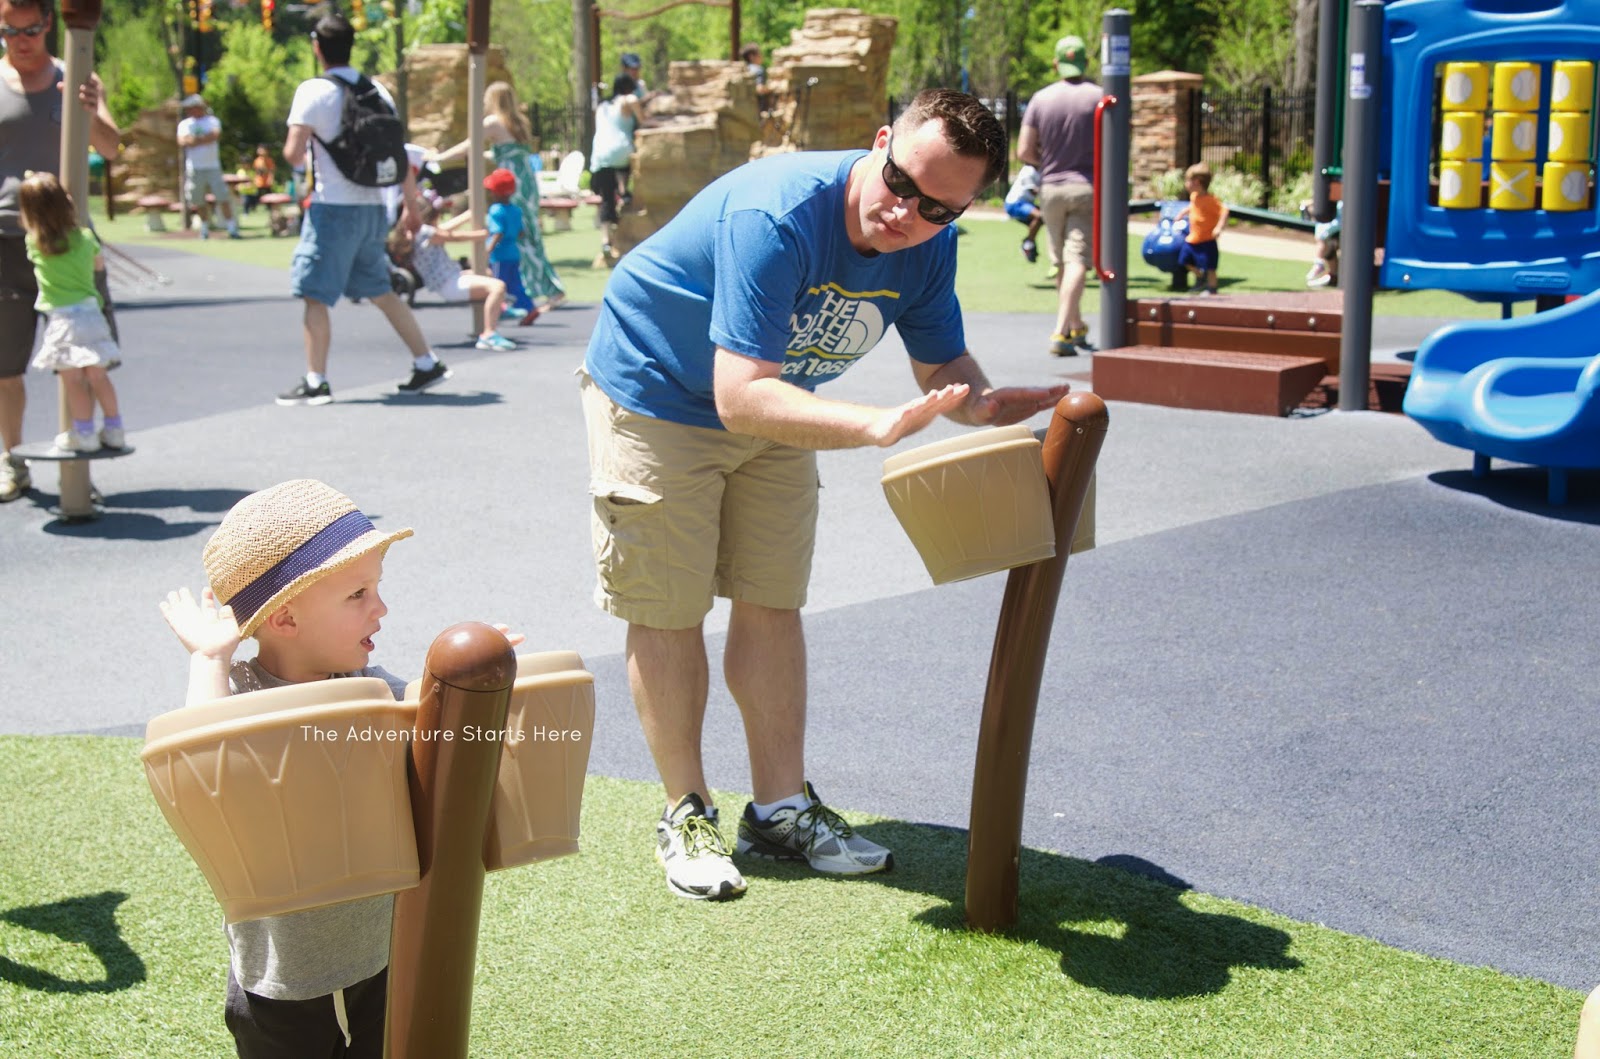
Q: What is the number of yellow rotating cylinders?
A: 9